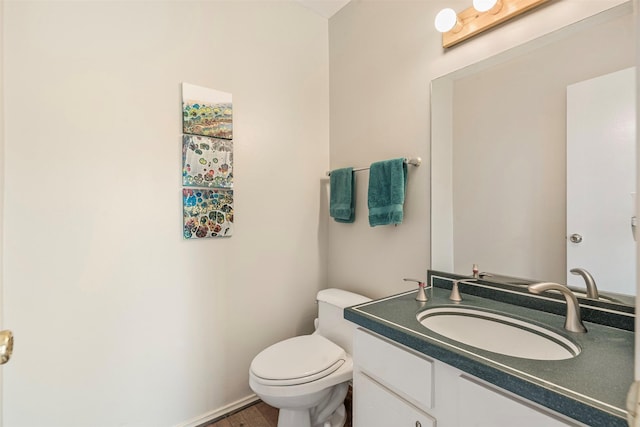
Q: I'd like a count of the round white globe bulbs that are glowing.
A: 2